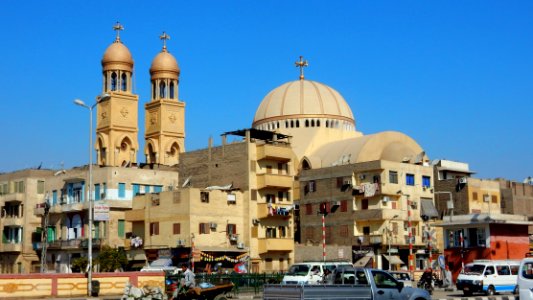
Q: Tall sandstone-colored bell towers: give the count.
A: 2